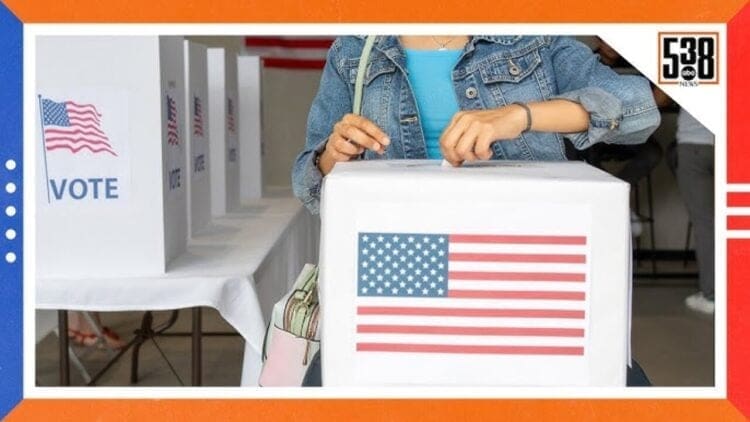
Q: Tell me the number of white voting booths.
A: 4